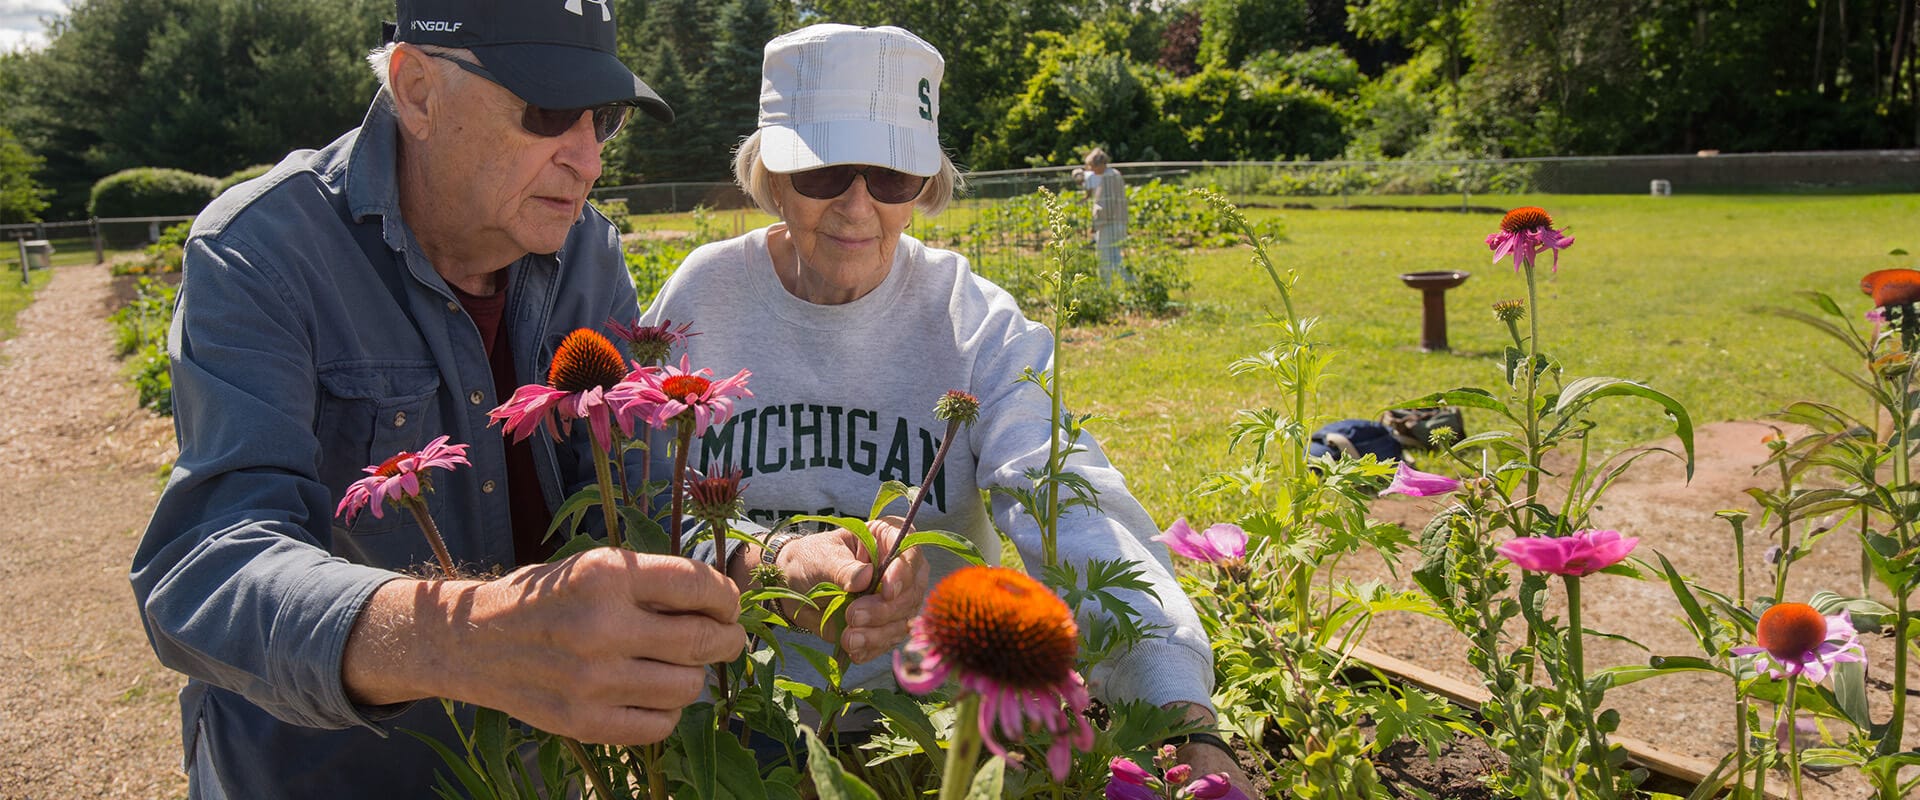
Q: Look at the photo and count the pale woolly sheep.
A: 0